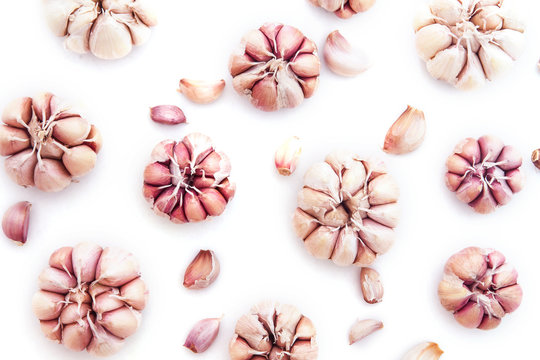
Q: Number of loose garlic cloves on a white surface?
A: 11